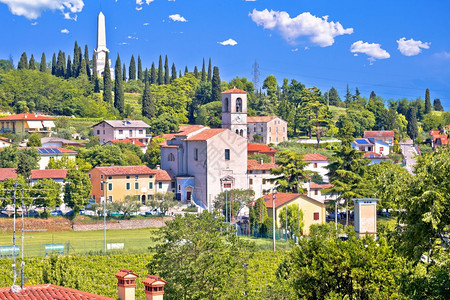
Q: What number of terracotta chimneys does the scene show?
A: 2